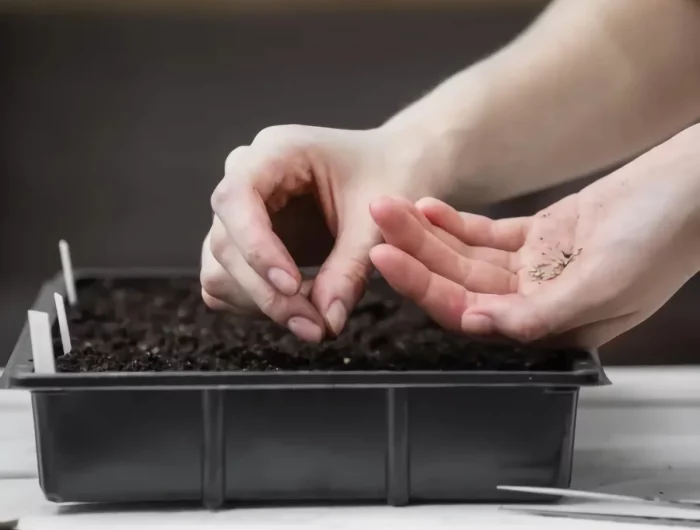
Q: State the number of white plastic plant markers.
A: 3